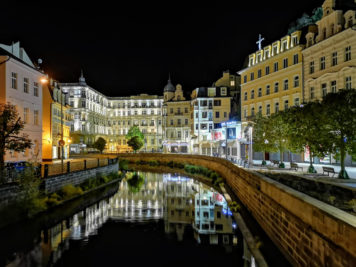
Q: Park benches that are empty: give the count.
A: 3